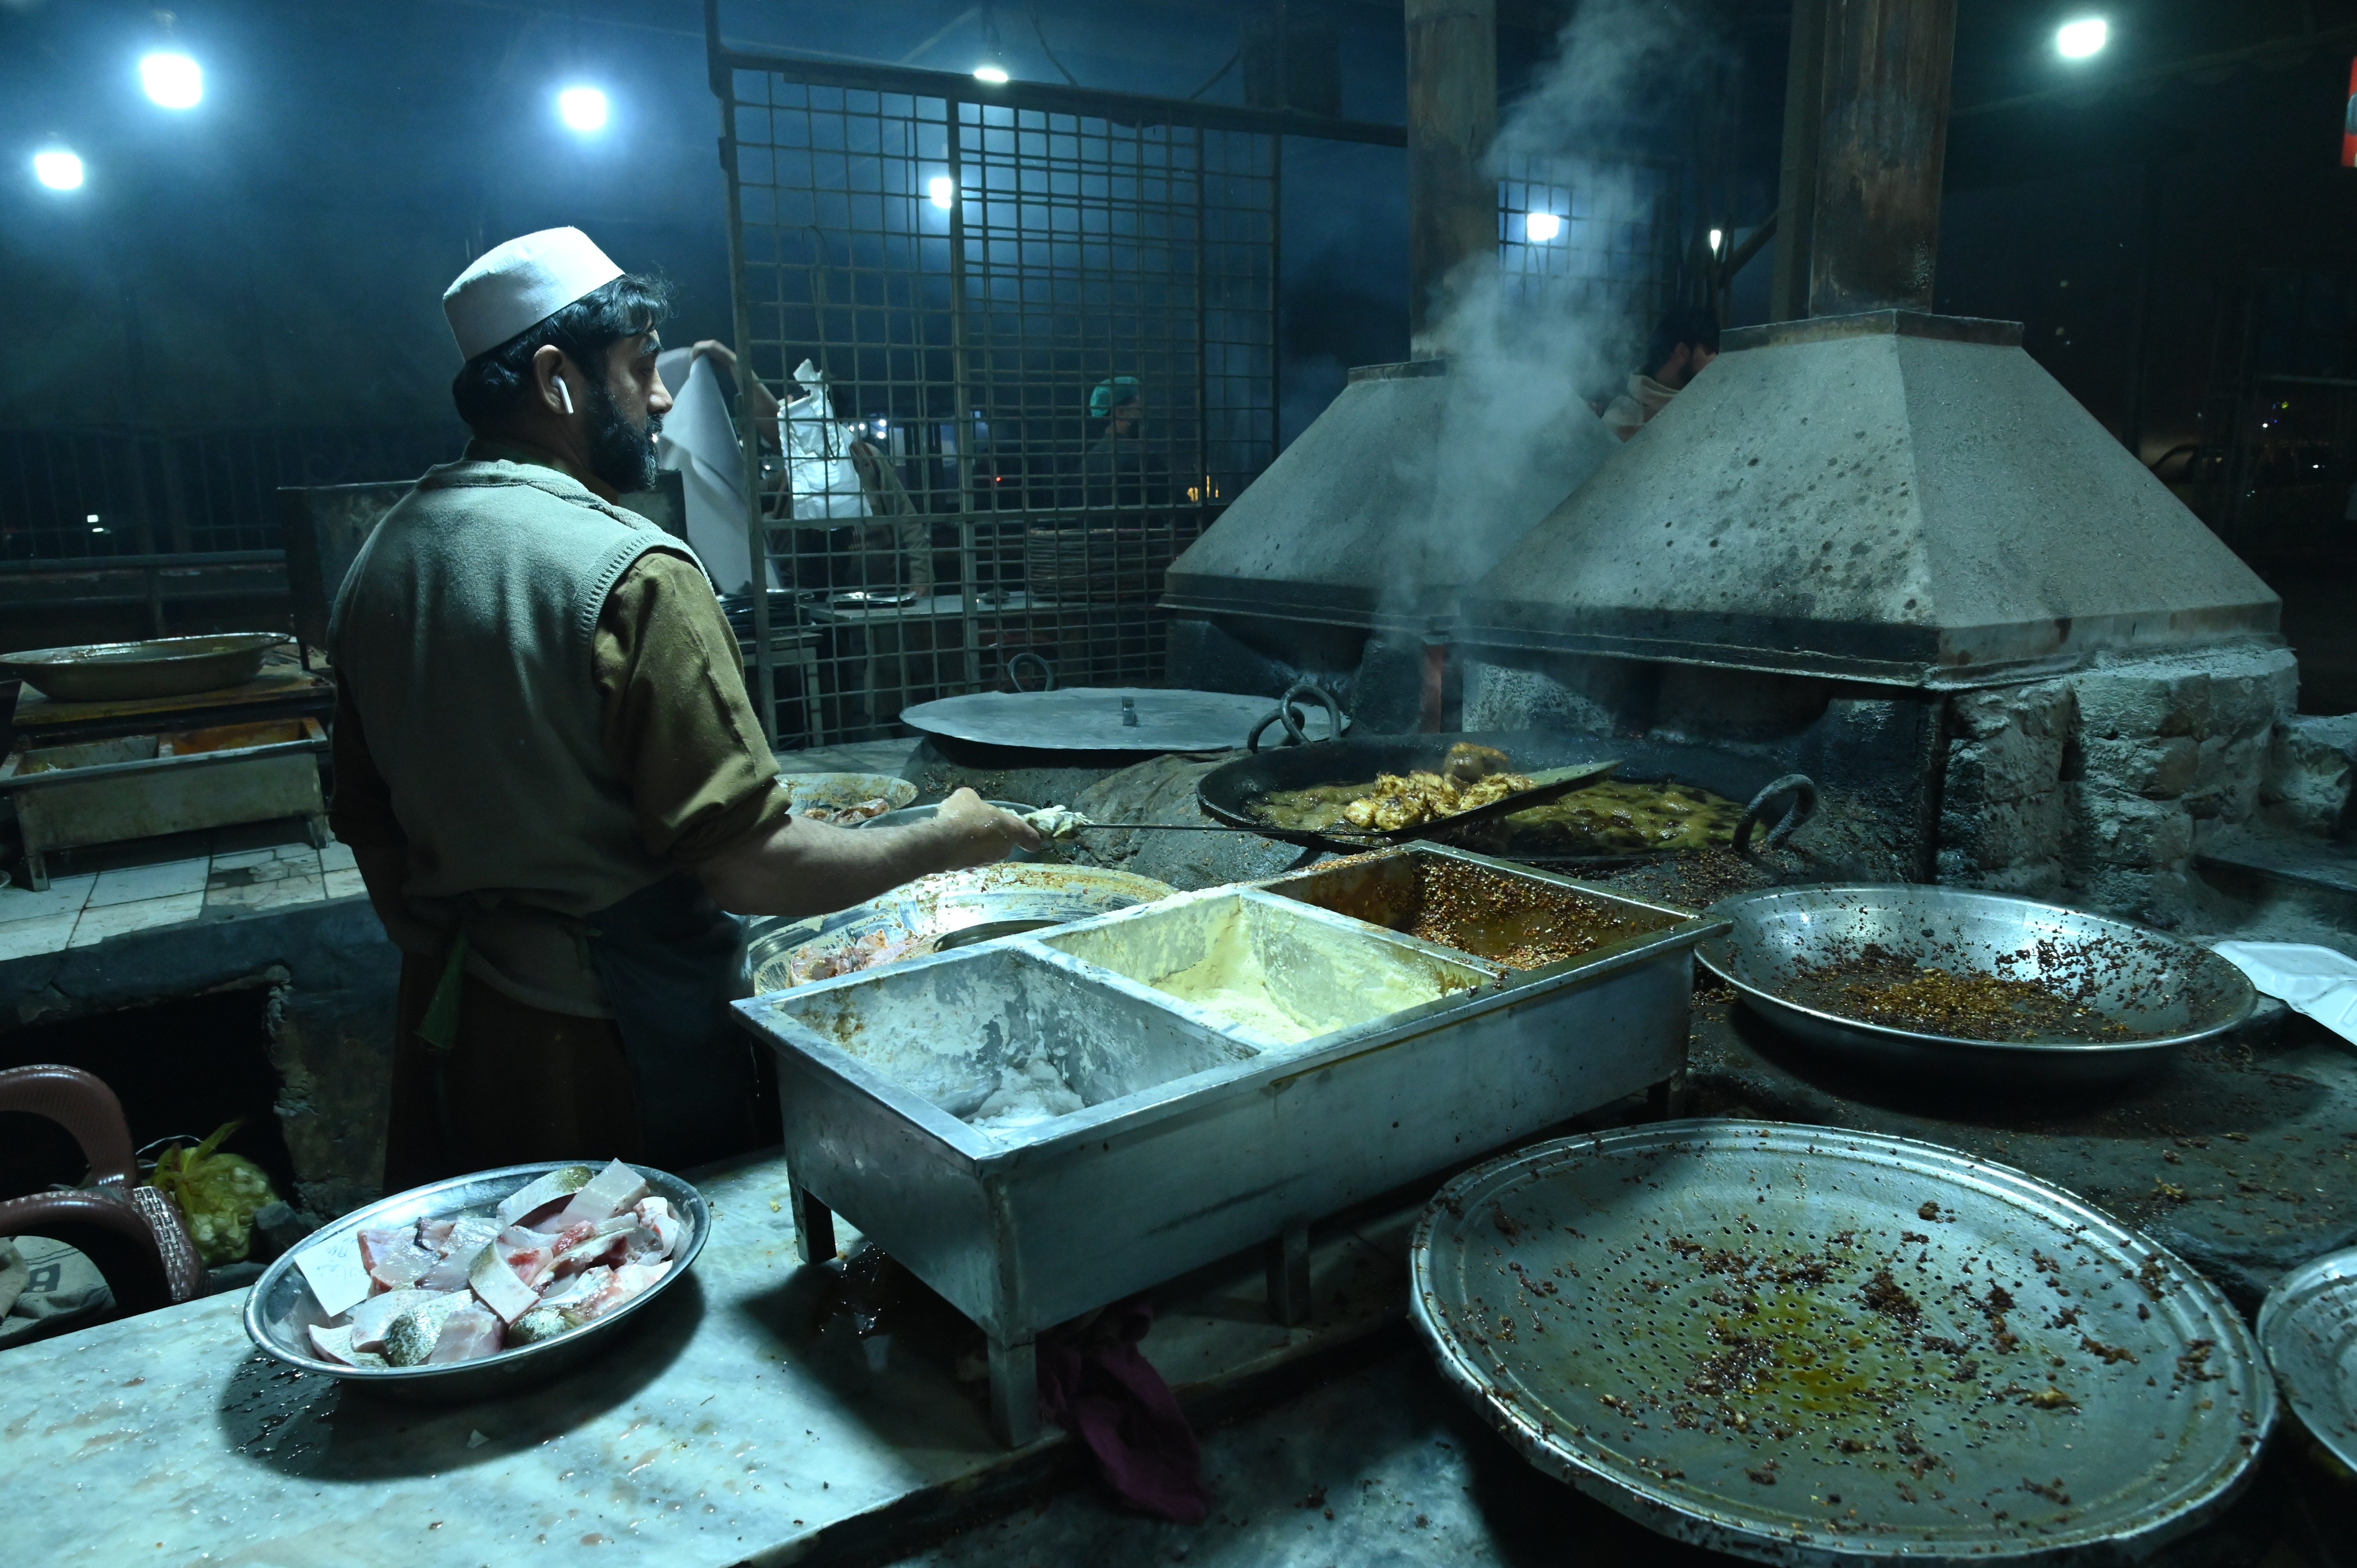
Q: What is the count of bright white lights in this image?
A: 8